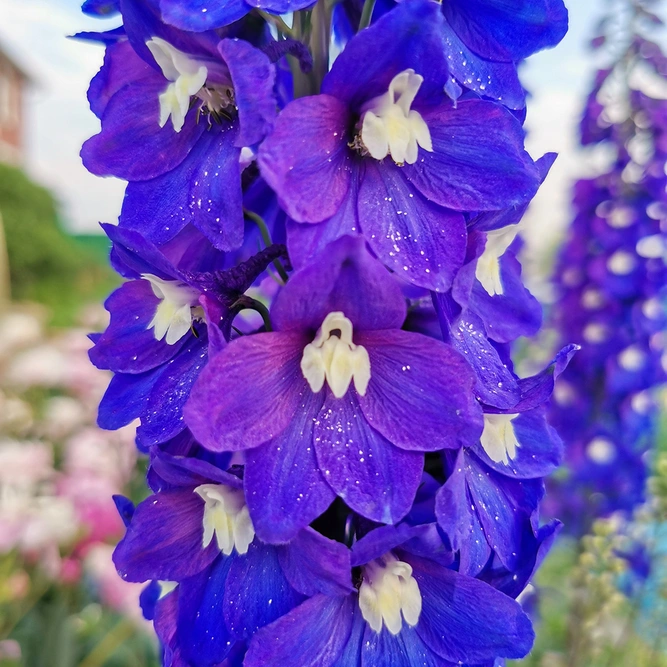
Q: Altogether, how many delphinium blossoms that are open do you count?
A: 8